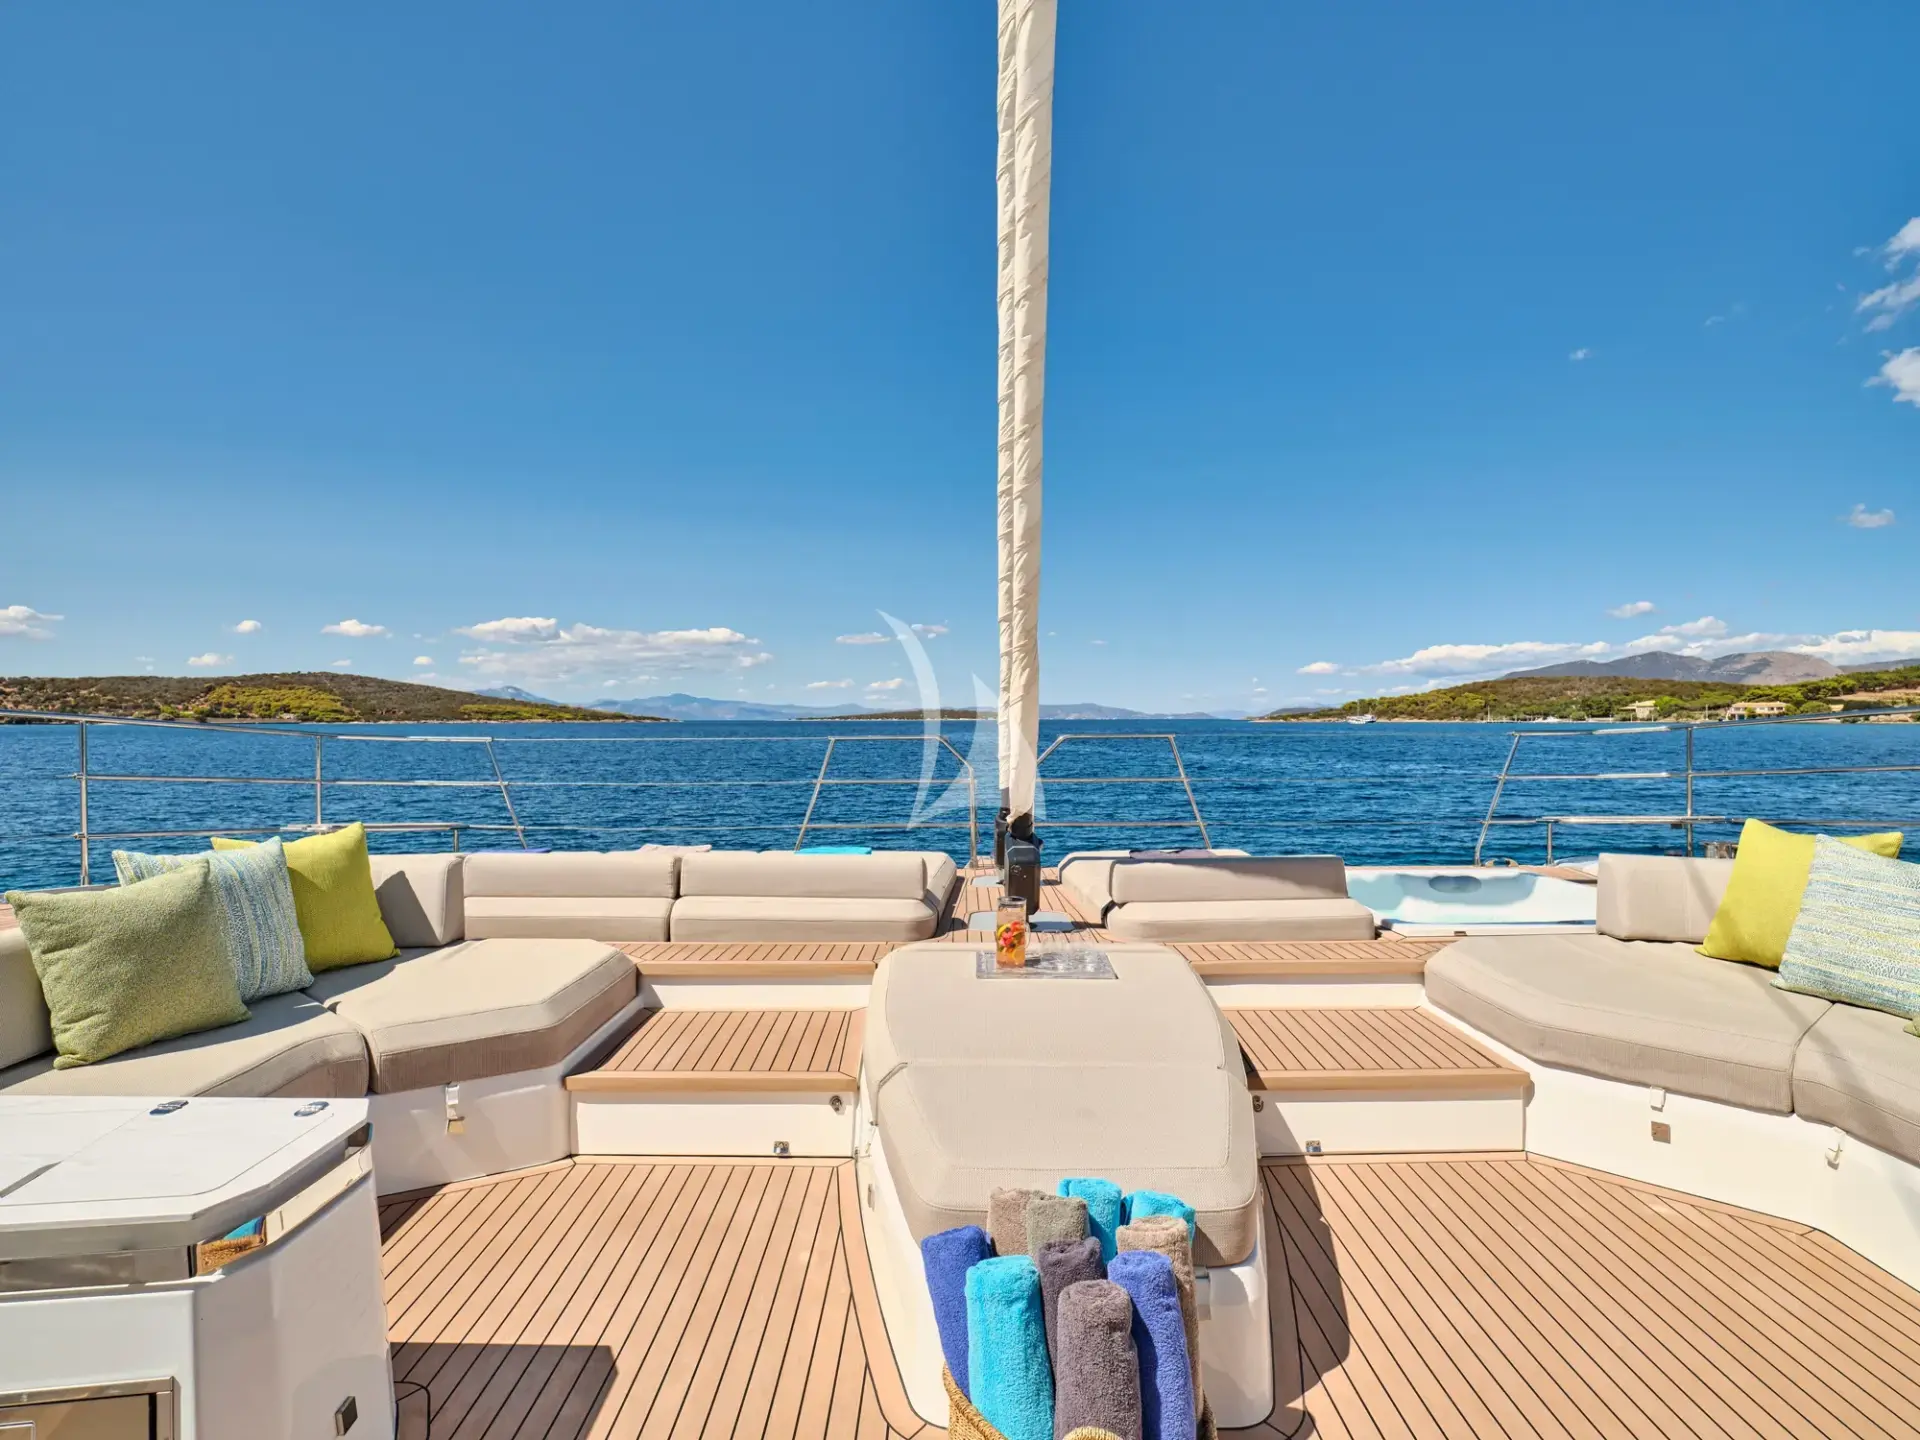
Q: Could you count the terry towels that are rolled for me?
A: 10